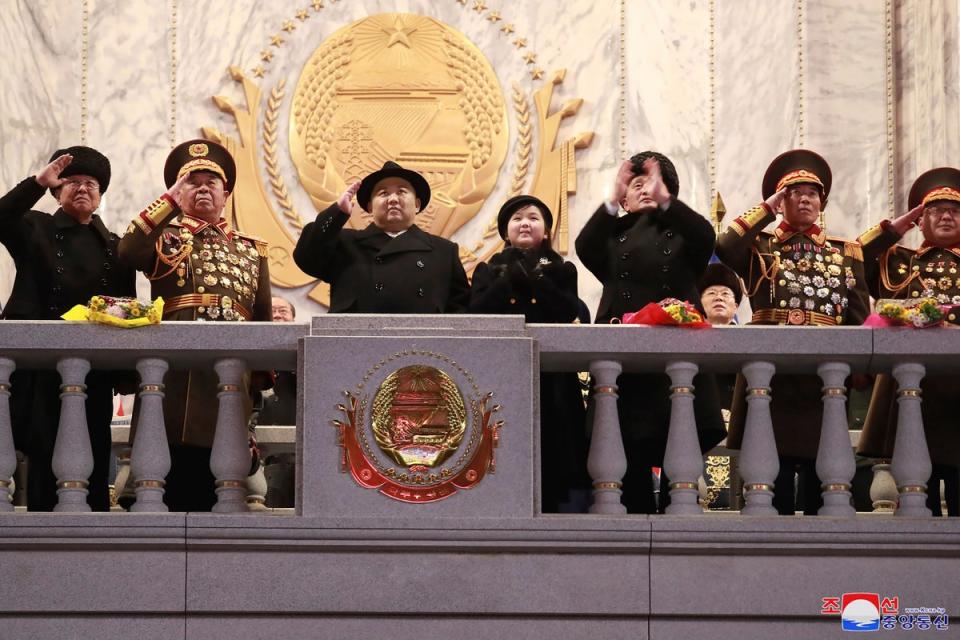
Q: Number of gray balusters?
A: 9